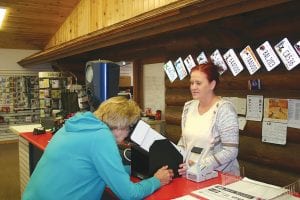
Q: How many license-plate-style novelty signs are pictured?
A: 10